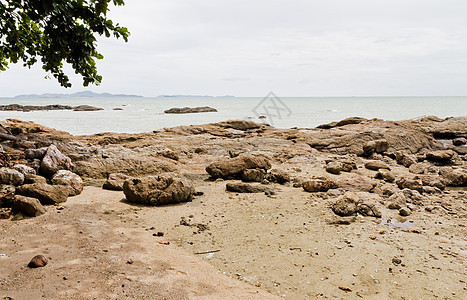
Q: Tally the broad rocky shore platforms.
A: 1